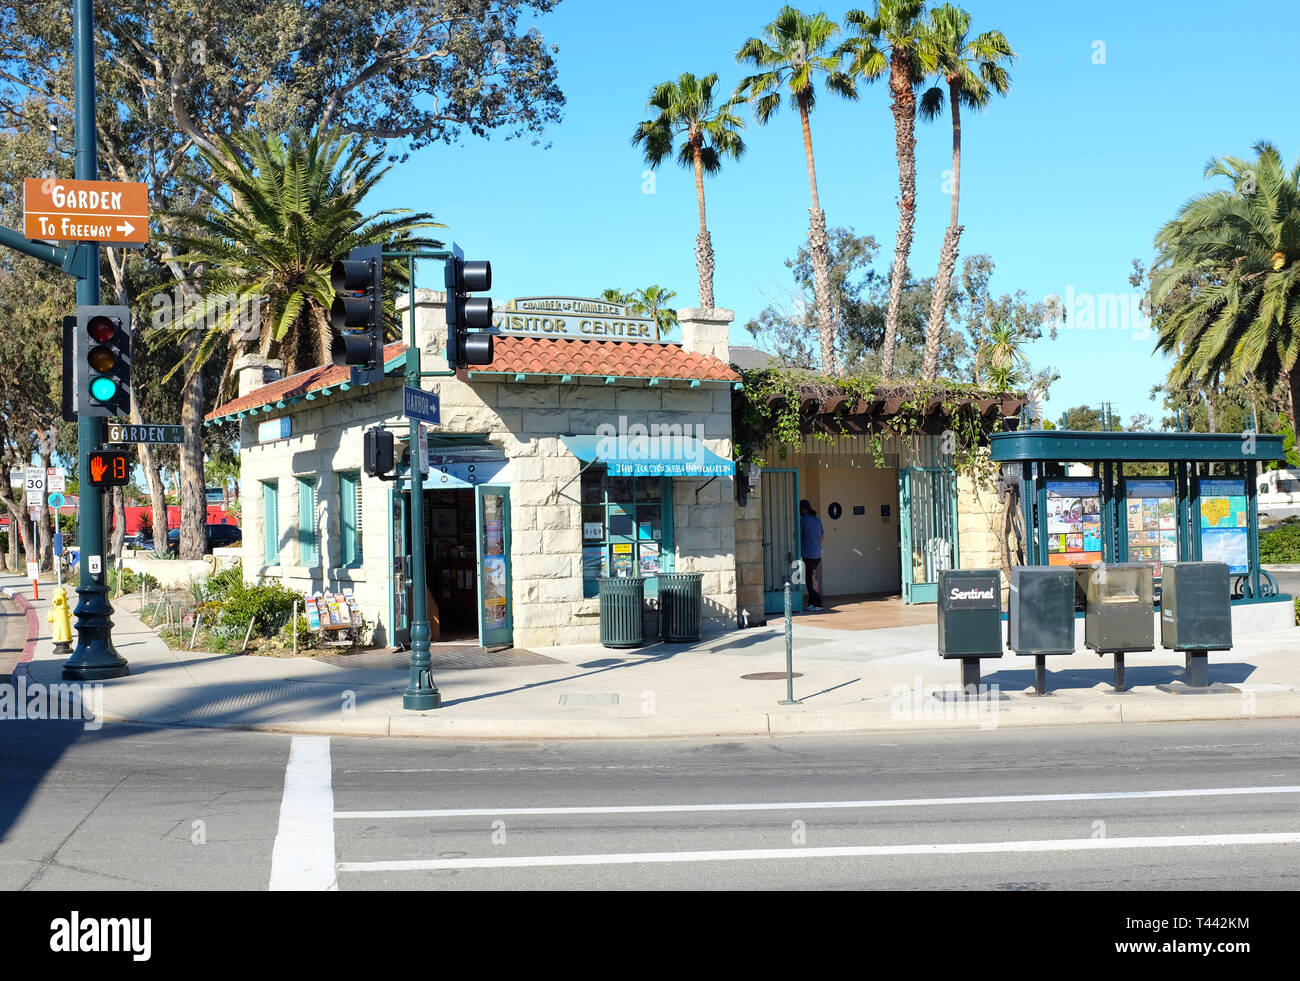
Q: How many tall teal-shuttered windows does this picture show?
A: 3